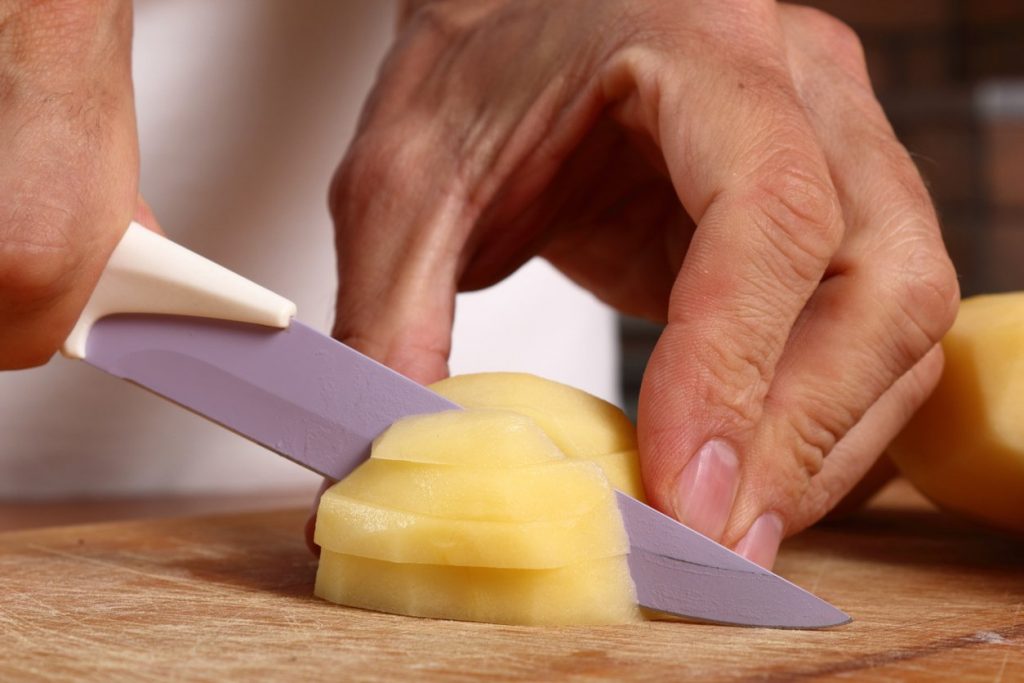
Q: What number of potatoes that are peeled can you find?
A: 2